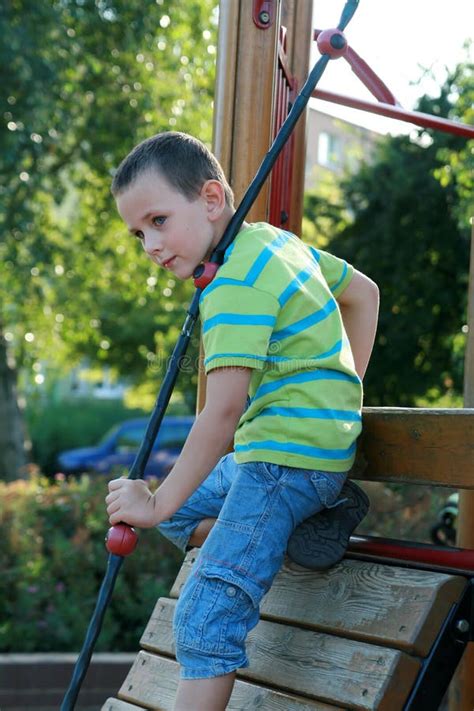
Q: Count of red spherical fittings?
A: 3